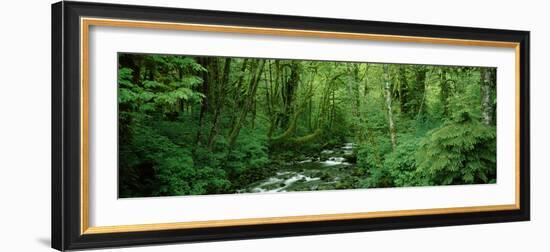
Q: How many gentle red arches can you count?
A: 0